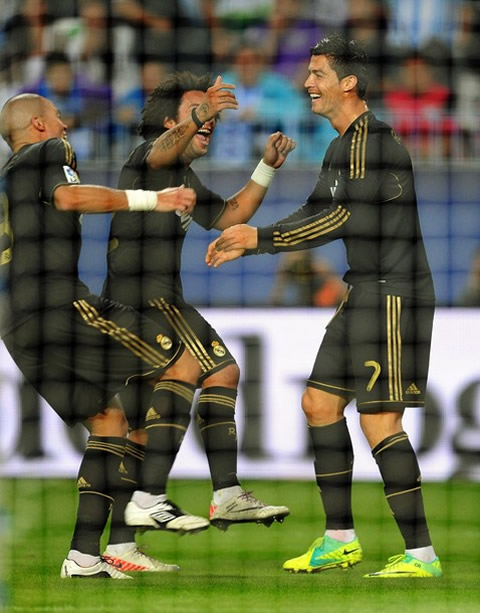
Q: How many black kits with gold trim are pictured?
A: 3